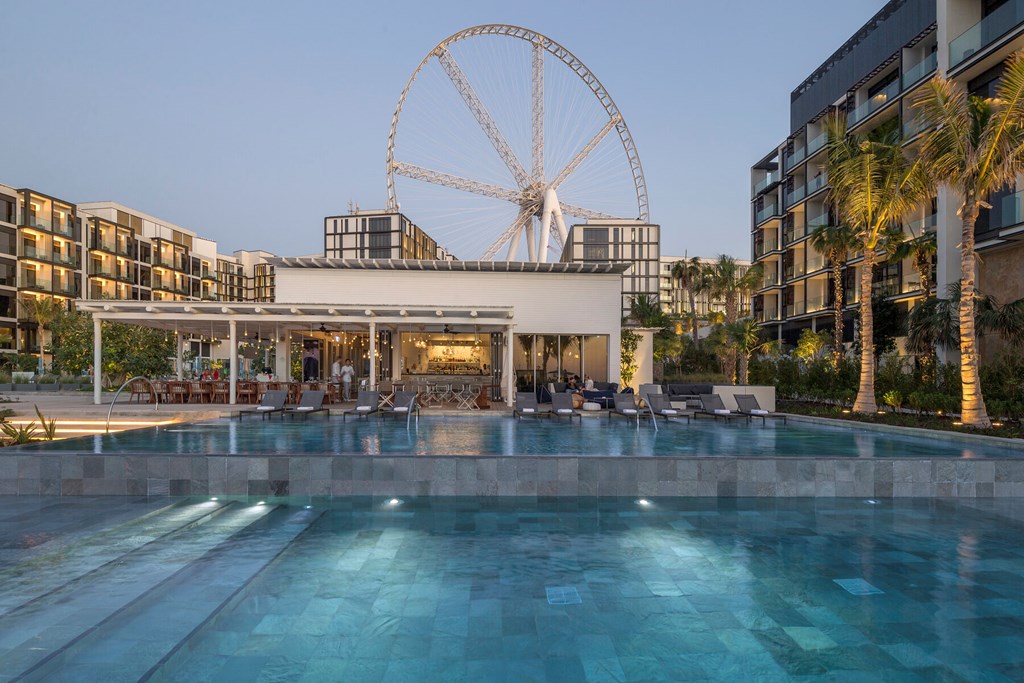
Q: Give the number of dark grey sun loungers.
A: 10